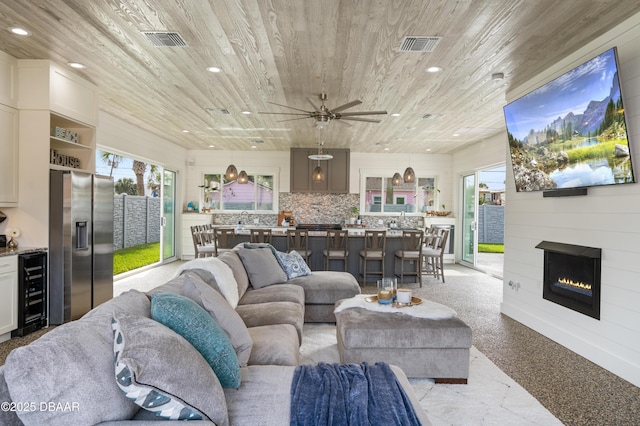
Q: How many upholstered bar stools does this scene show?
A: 12